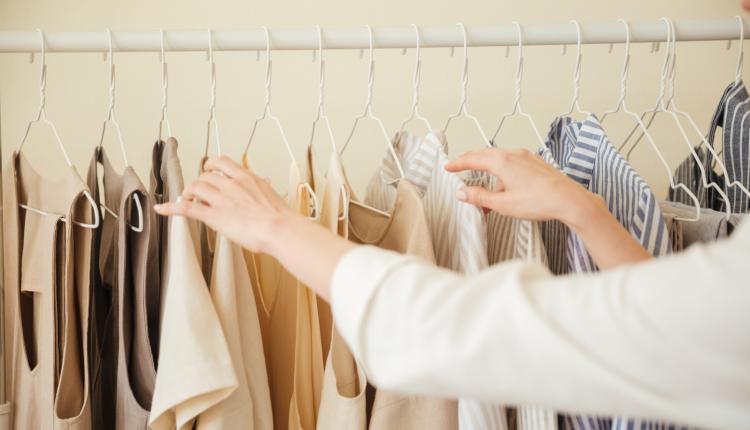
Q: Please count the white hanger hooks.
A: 15